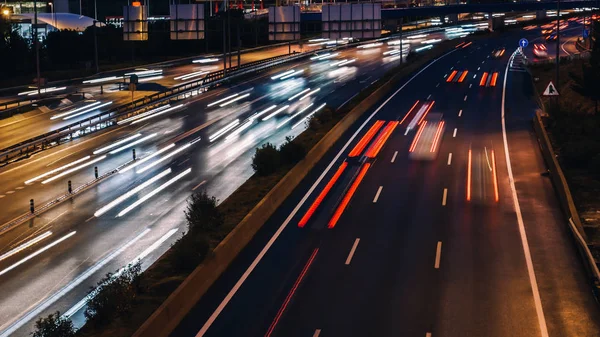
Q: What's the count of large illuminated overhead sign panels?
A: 4